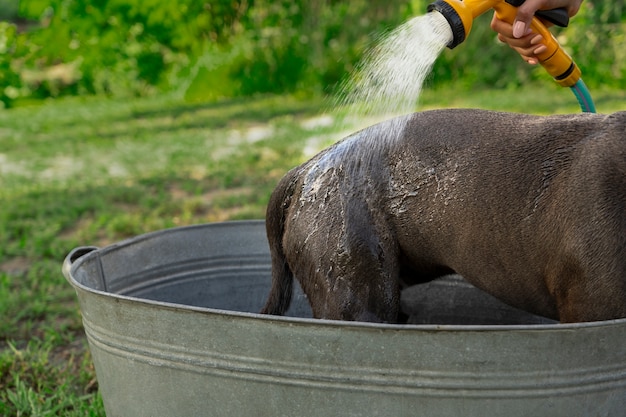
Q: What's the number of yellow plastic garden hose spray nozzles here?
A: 1